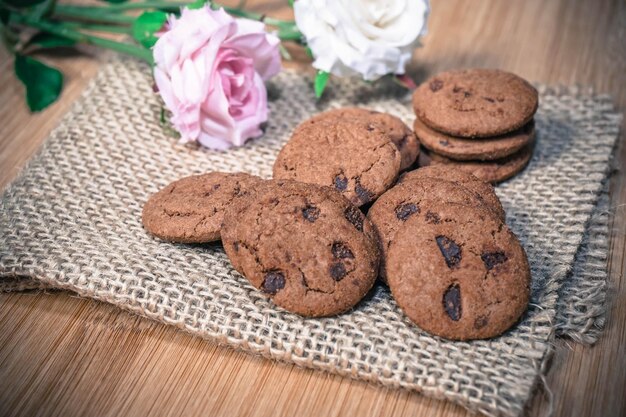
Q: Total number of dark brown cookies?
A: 10